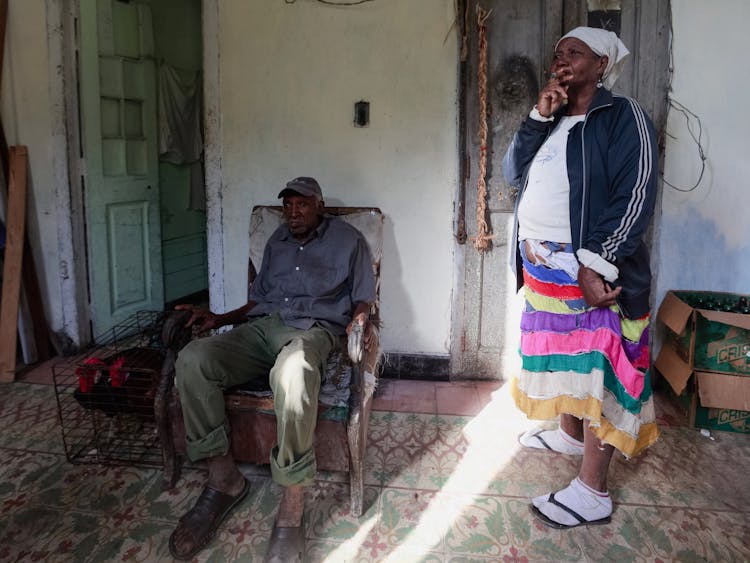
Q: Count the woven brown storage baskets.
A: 0